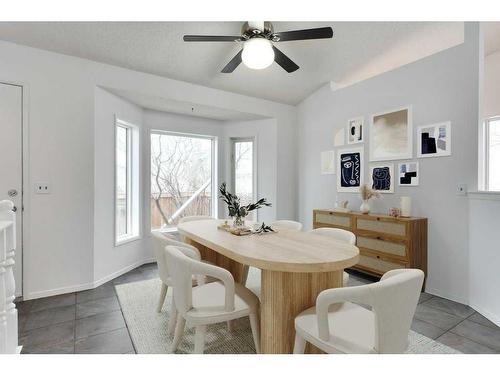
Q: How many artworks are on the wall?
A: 8